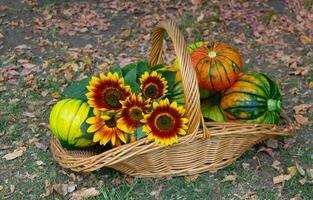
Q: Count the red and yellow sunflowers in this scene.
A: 5